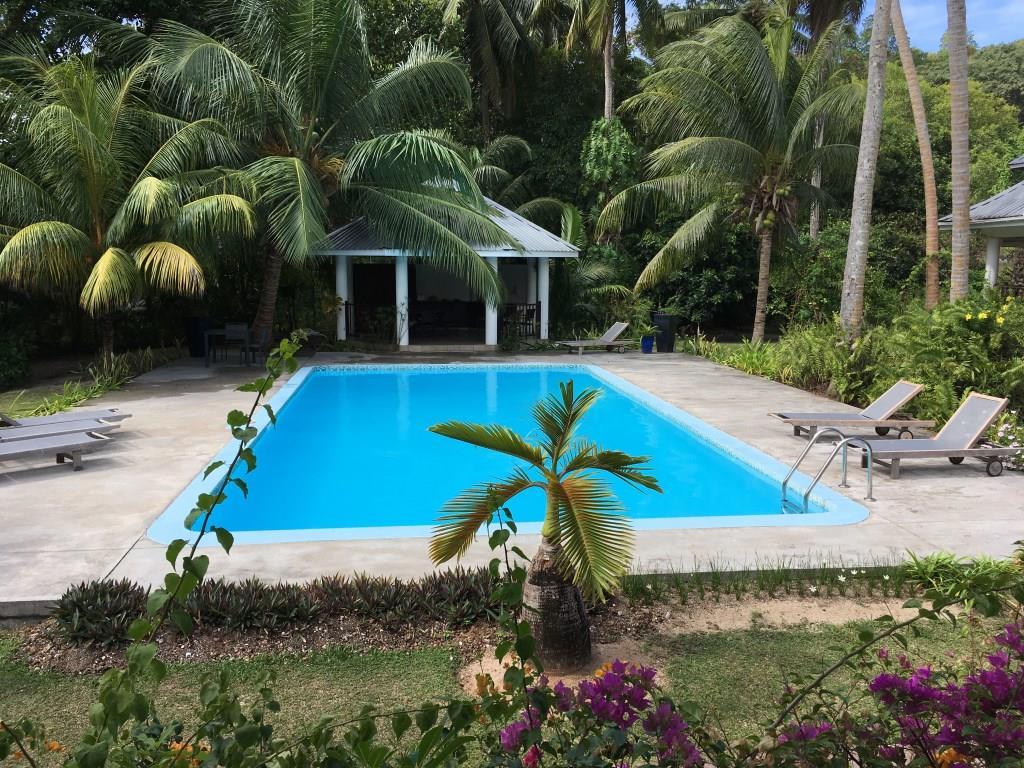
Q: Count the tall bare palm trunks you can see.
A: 3